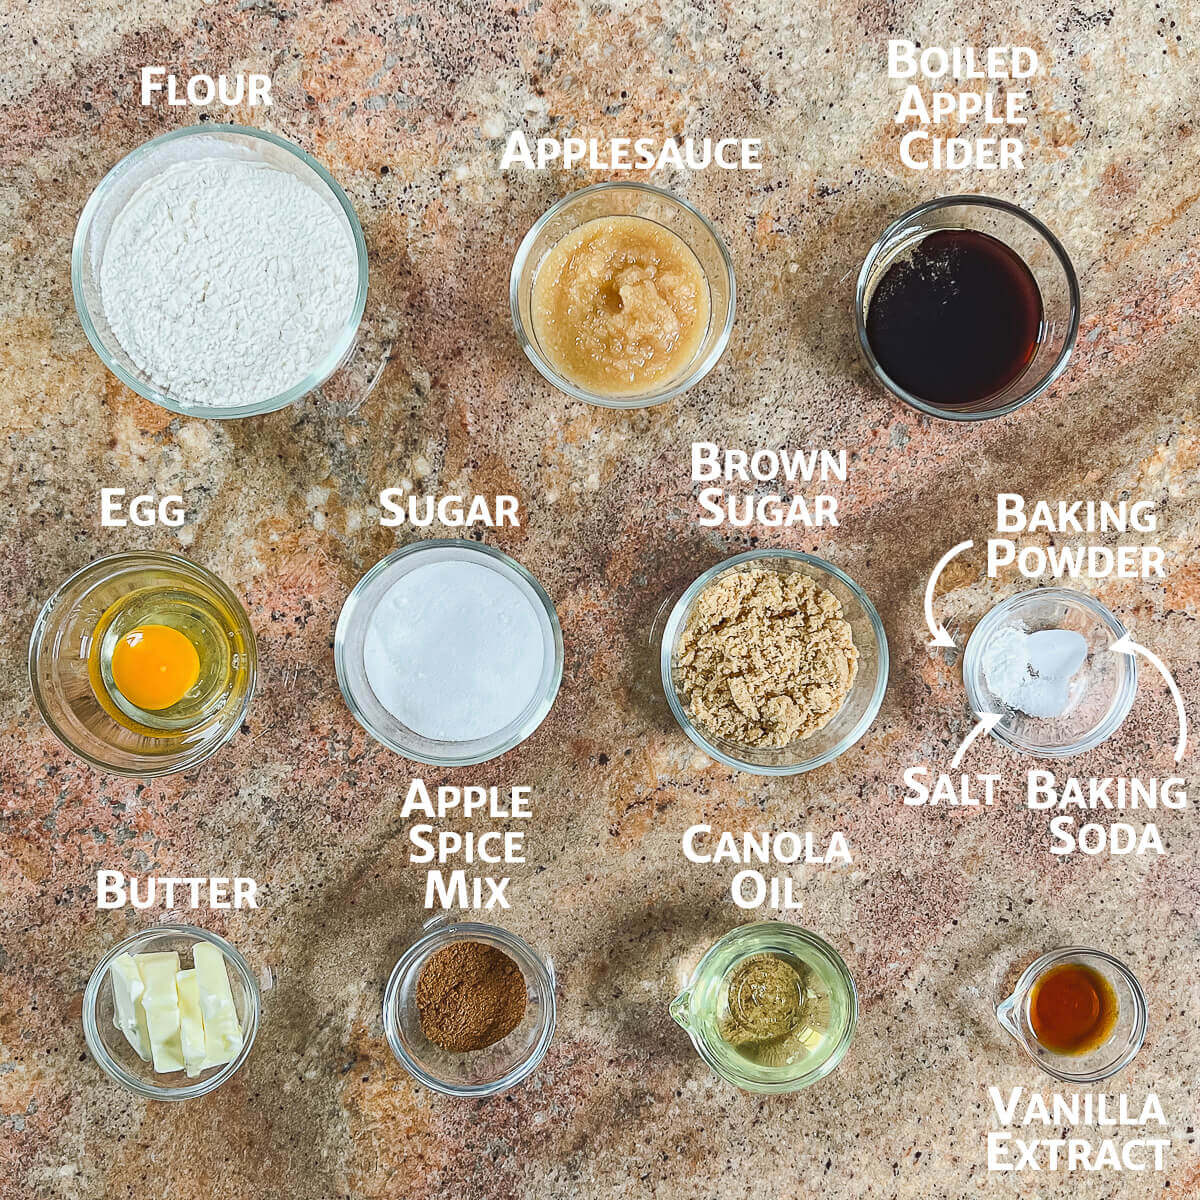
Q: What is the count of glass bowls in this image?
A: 11